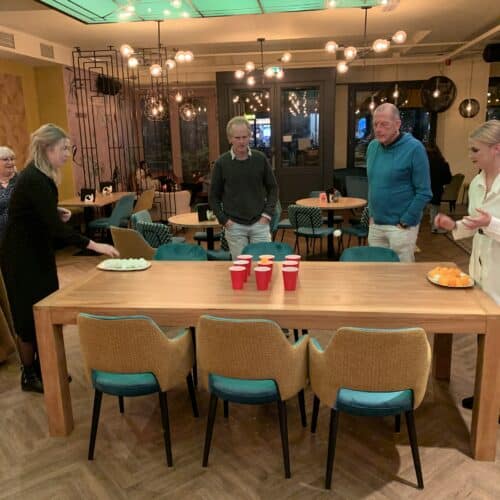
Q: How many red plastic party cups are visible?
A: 9